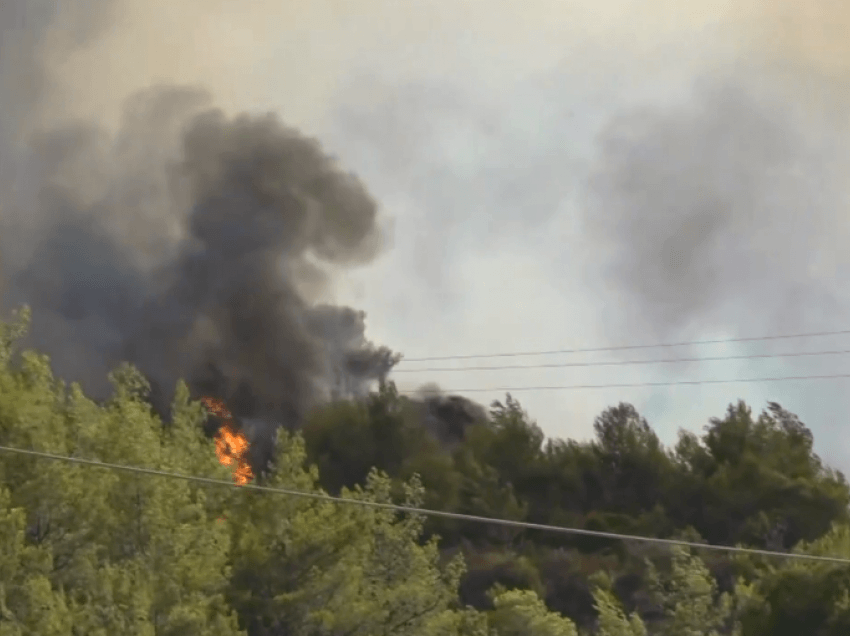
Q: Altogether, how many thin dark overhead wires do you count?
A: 3